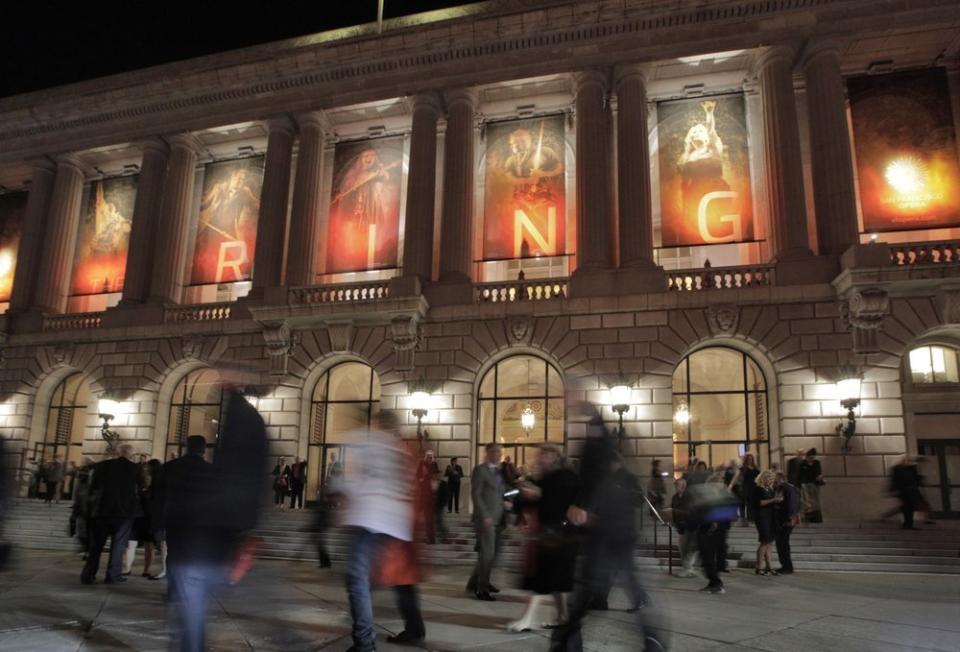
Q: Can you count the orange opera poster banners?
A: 7